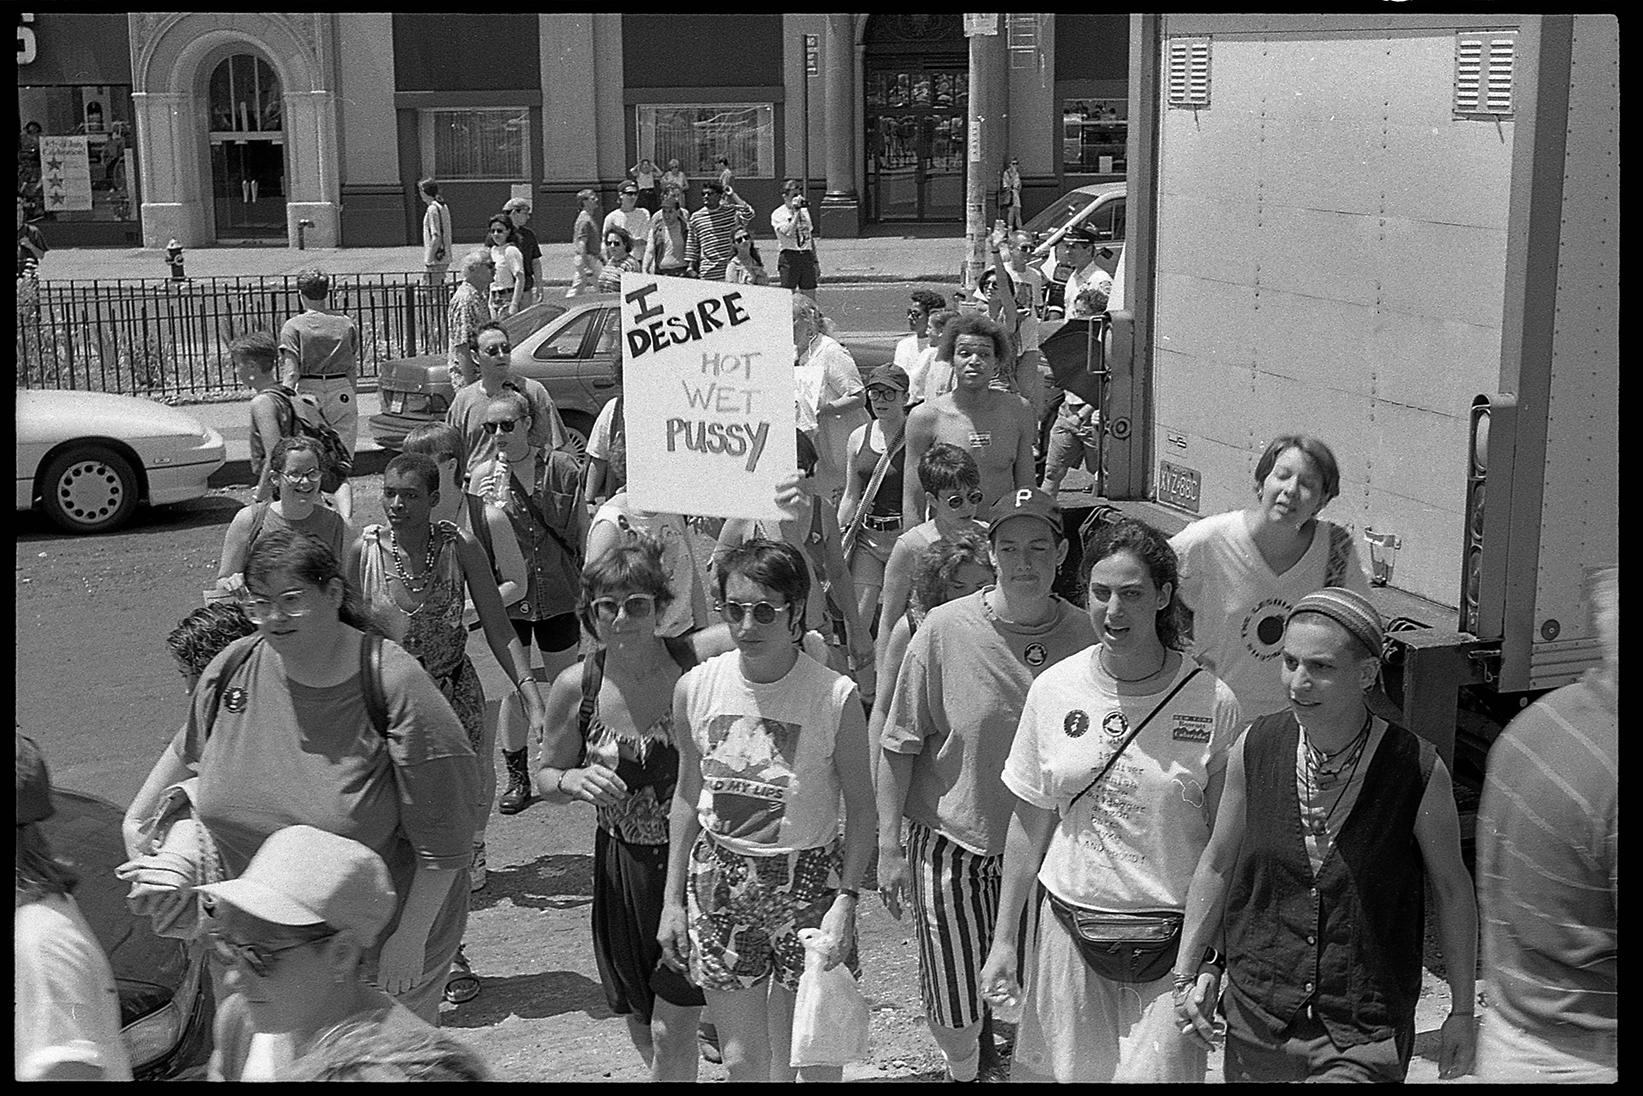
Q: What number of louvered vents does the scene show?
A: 2